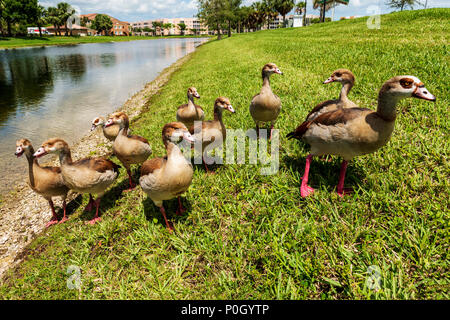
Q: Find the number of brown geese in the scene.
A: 10